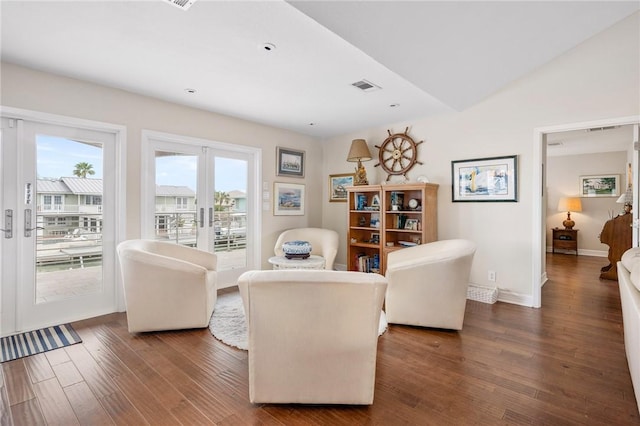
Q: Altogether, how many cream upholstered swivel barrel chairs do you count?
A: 4